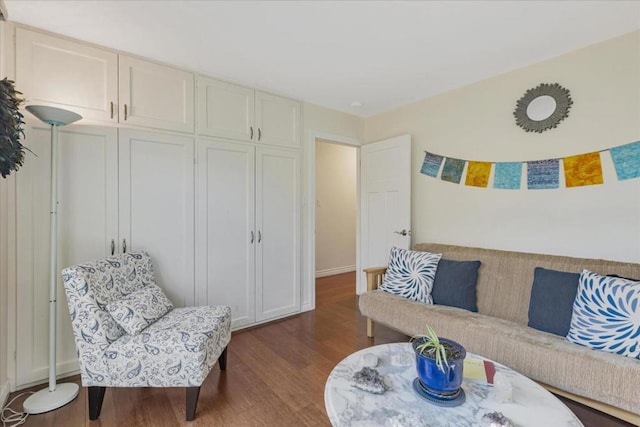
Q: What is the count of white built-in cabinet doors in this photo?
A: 8